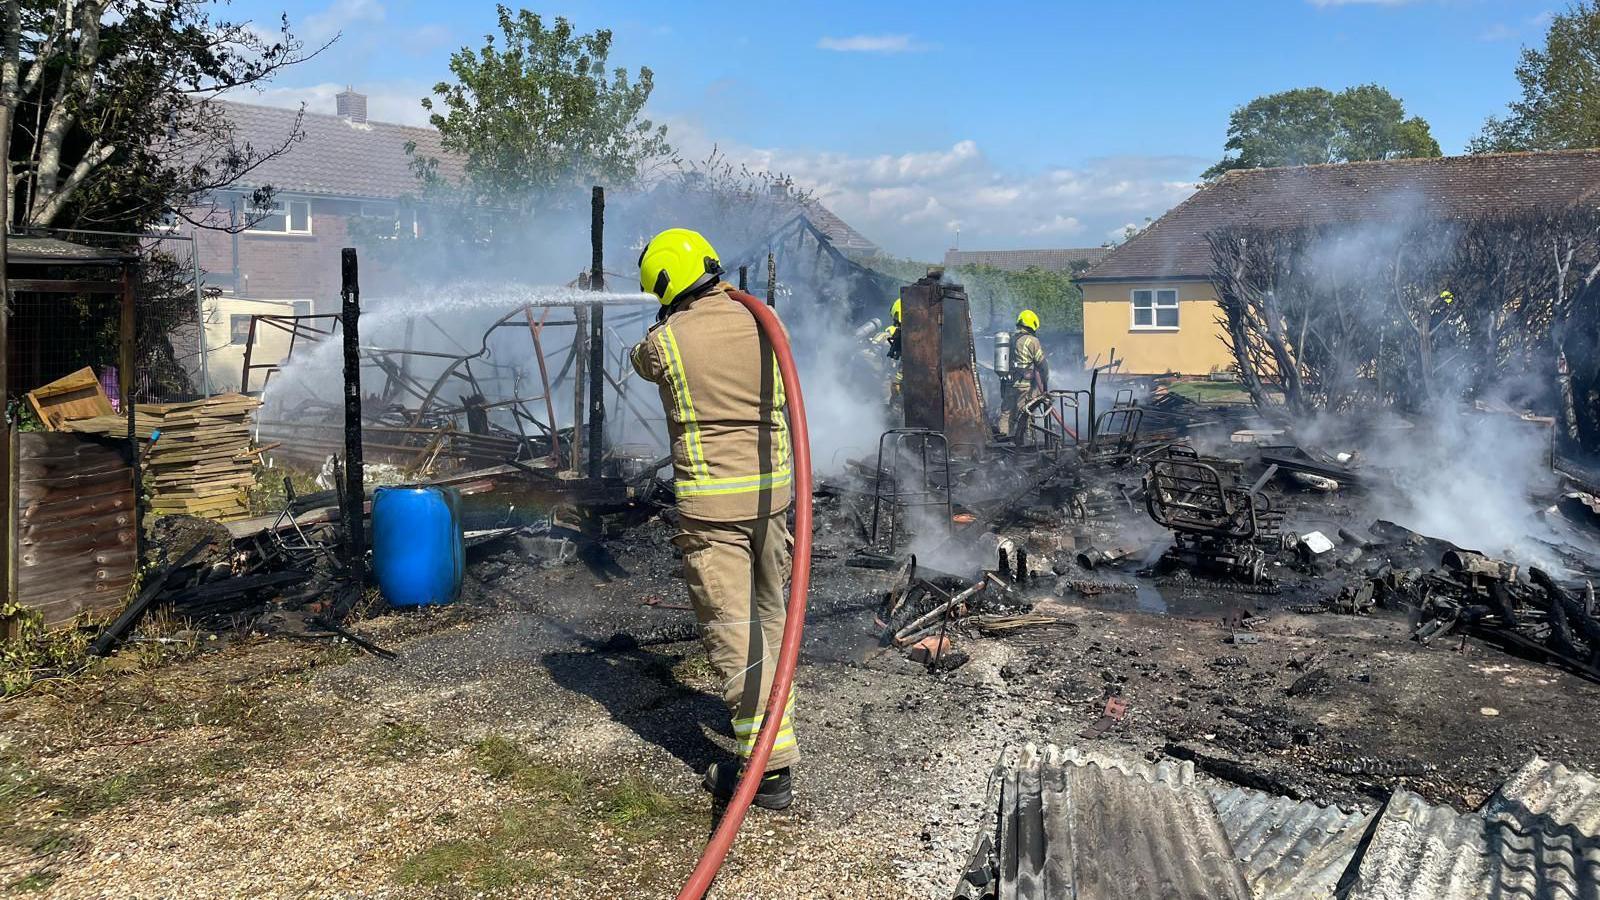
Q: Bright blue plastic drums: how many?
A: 1